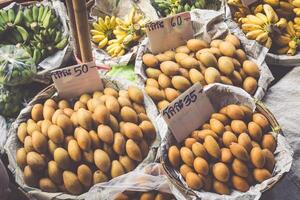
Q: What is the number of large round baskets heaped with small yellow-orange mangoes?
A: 3